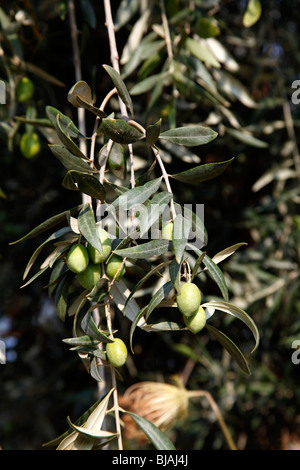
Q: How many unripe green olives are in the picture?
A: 10